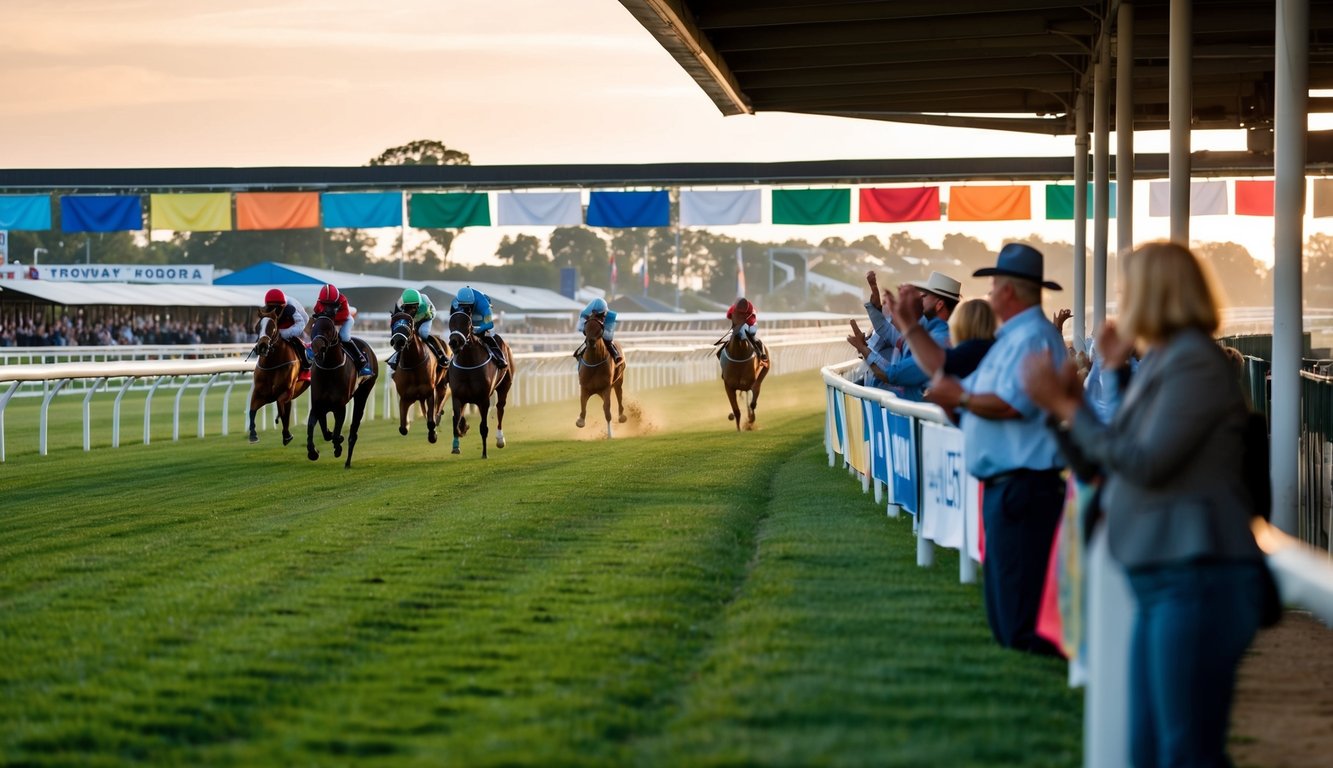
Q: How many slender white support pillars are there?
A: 5